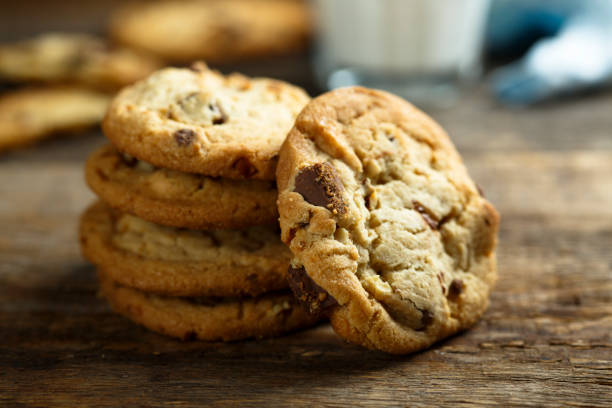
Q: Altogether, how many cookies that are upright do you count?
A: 1